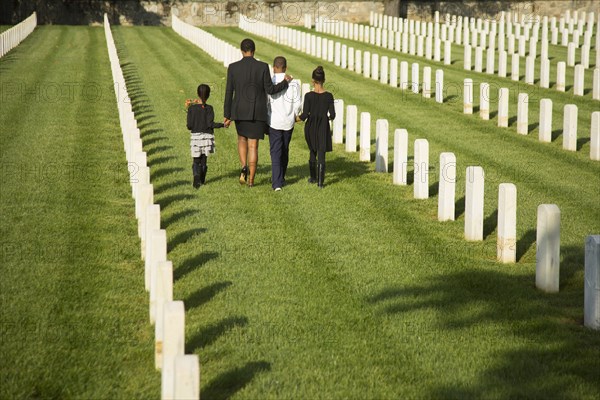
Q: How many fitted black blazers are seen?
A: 1